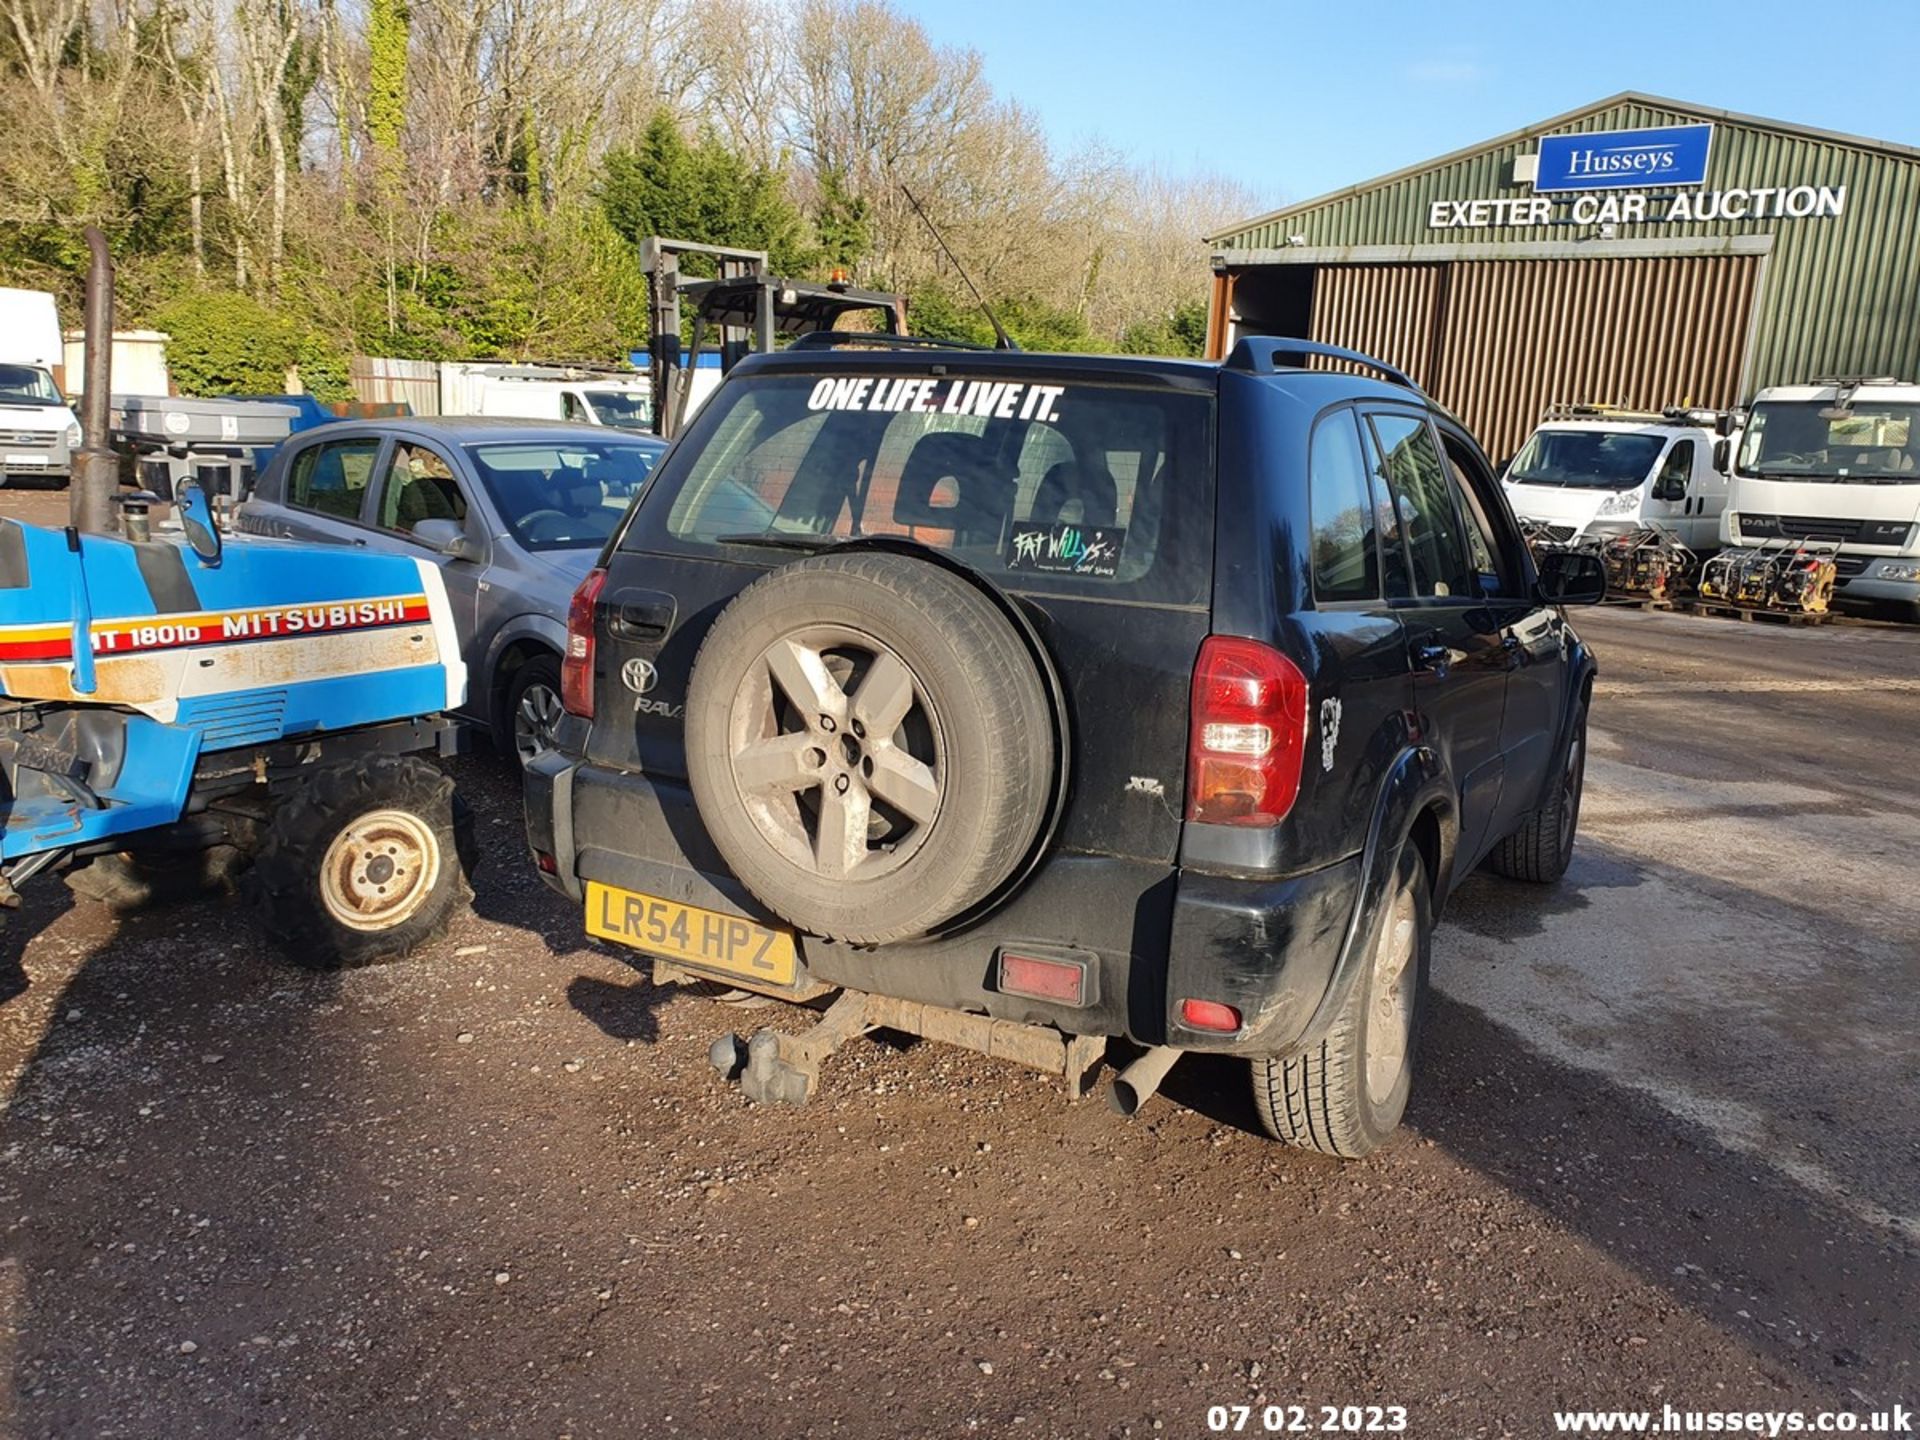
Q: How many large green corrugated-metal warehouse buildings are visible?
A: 1